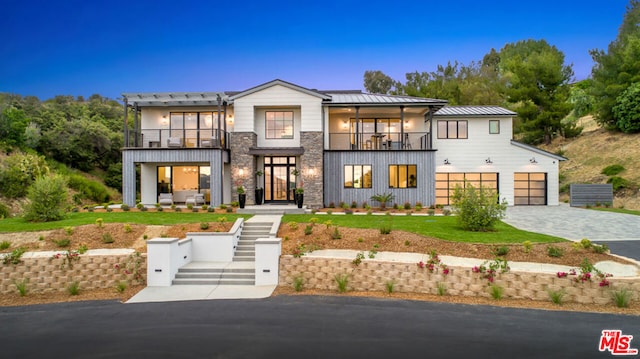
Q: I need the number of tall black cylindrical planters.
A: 4